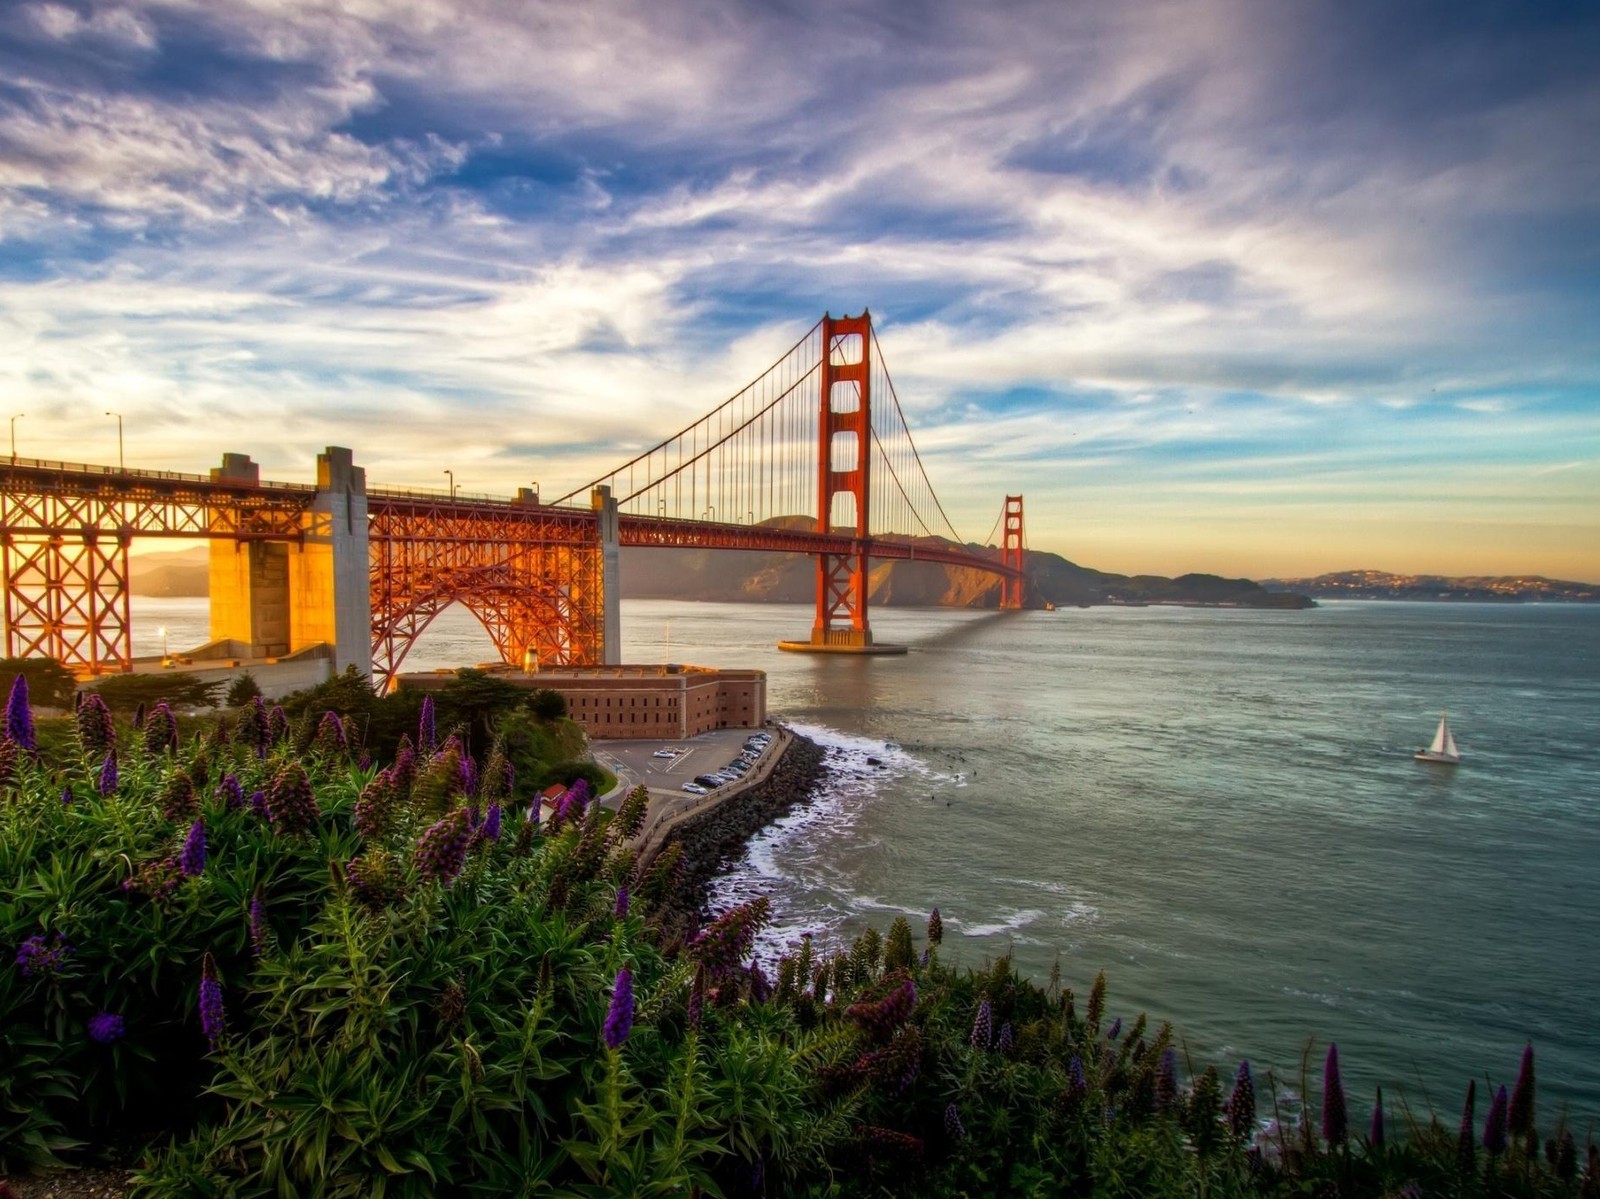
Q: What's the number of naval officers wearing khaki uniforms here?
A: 0